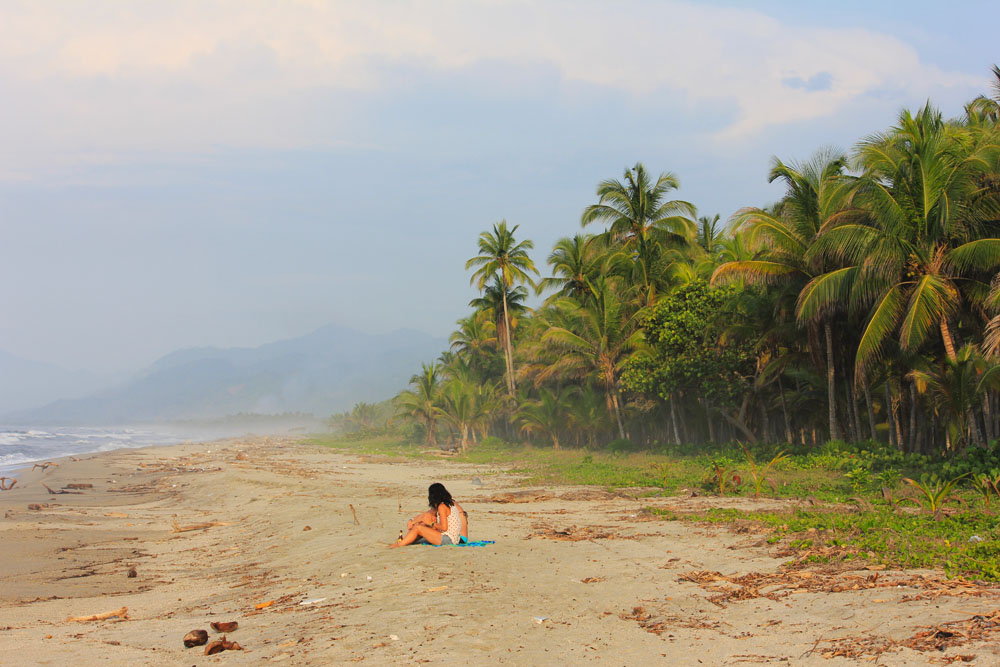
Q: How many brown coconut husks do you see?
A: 3